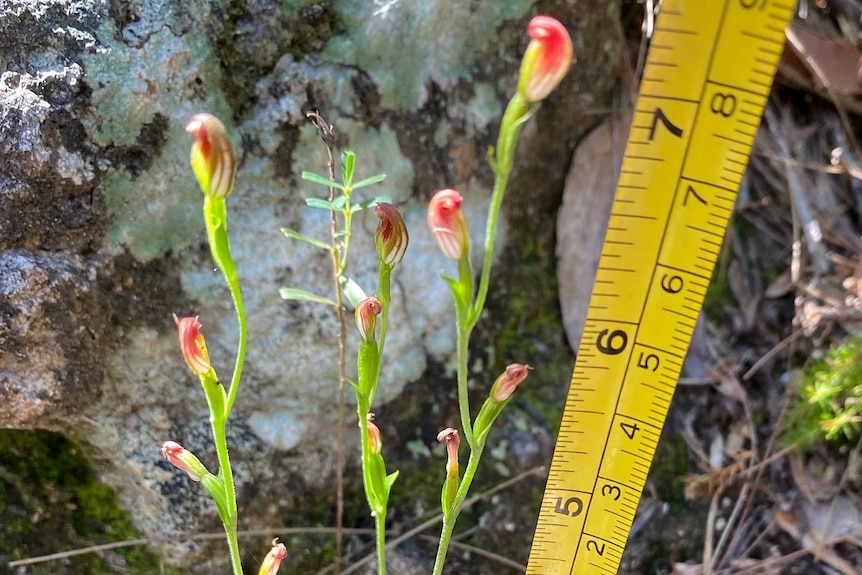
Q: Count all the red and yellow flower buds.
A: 11